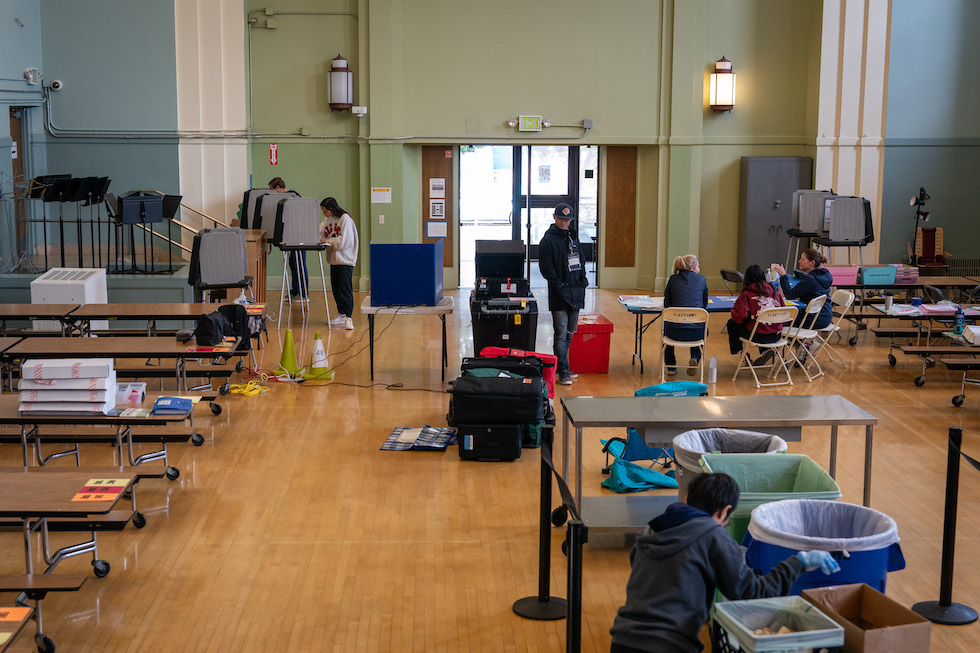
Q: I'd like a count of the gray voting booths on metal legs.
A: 6